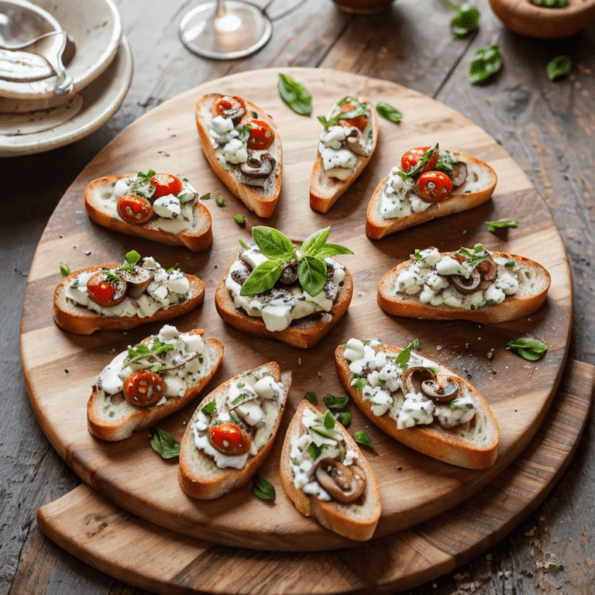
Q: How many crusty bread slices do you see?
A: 11